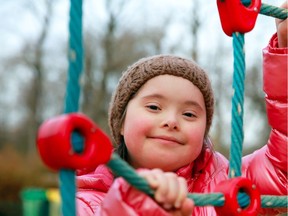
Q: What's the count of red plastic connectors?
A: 3